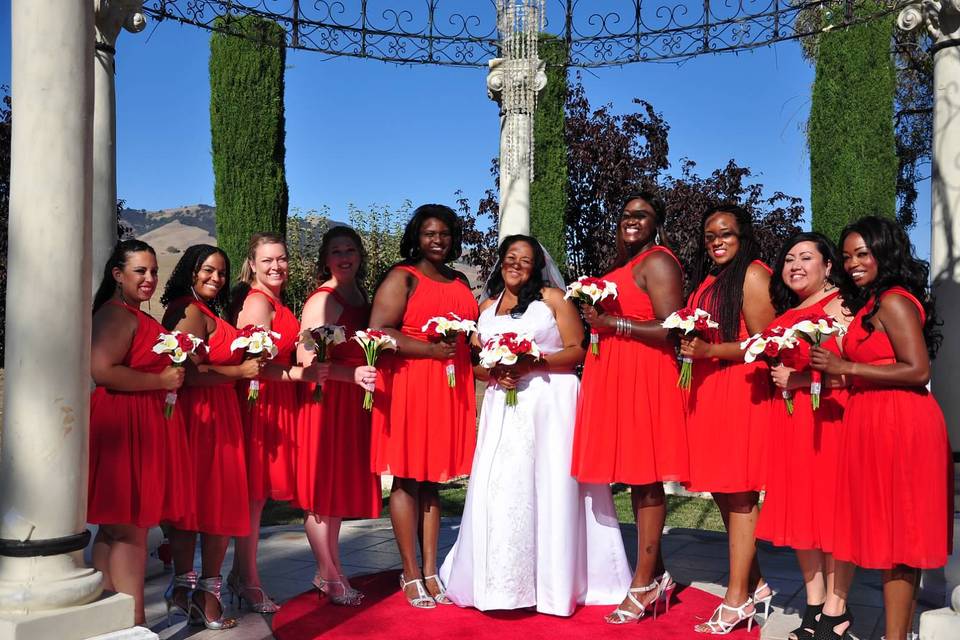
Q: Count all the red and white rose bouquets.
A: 10